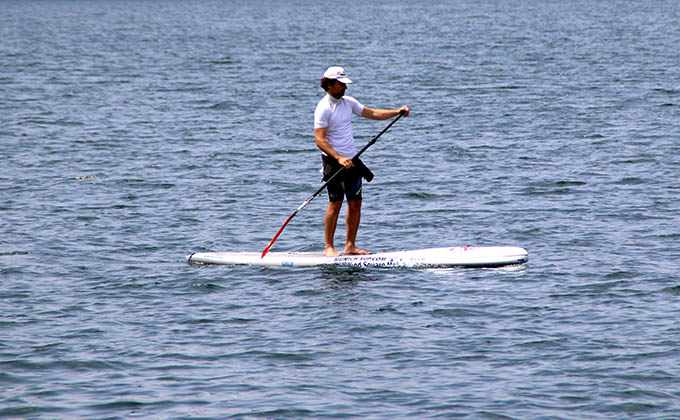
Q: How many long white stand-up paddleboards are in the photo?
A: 1